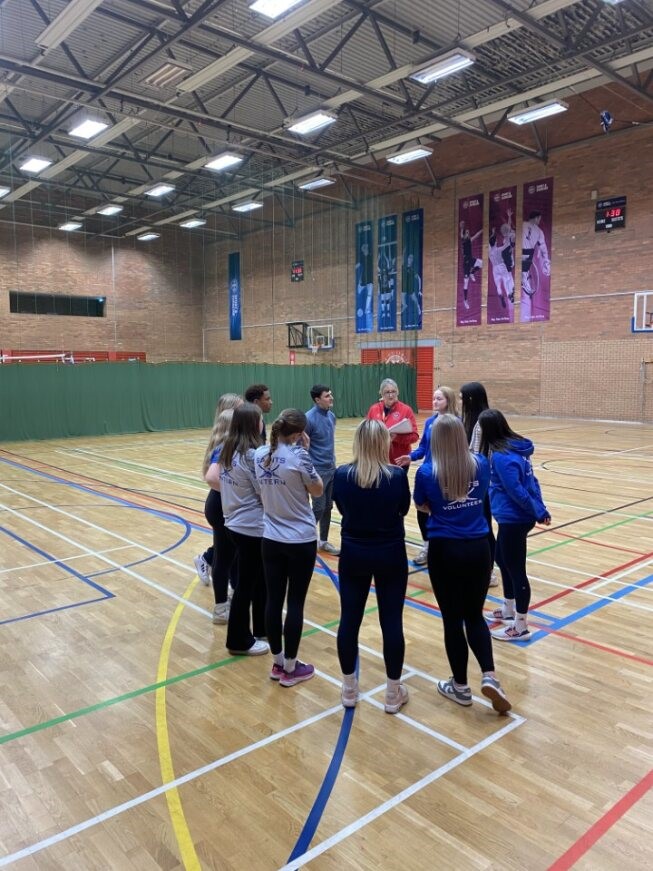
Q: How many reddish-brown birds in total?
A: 0